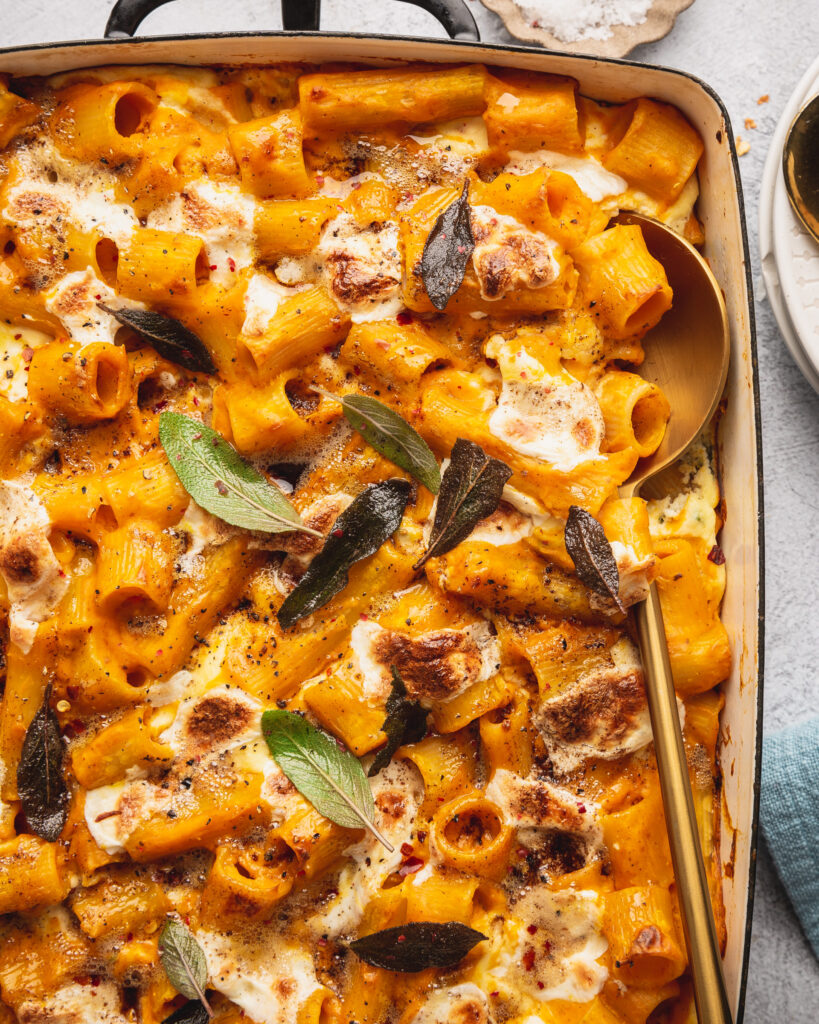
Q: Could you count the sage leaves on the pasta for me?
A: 13